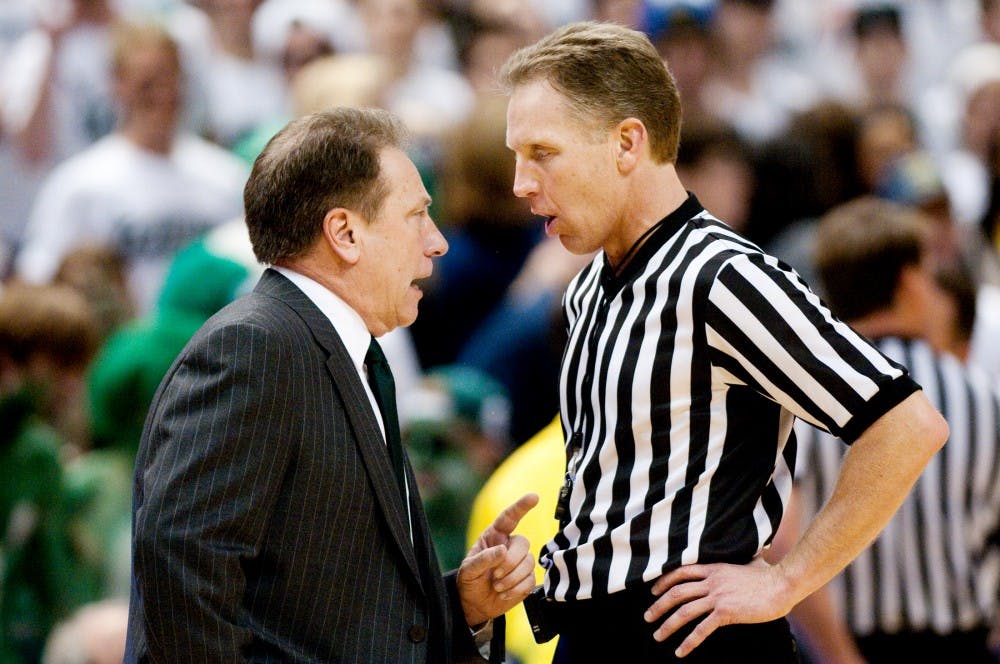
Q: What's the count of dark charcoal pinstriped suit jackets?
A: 1